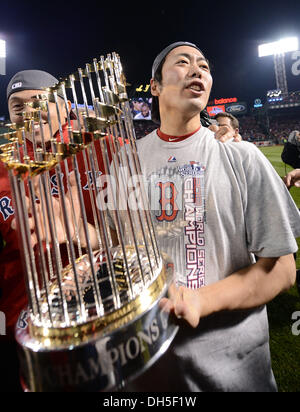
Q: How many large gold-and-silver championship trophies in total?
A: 1